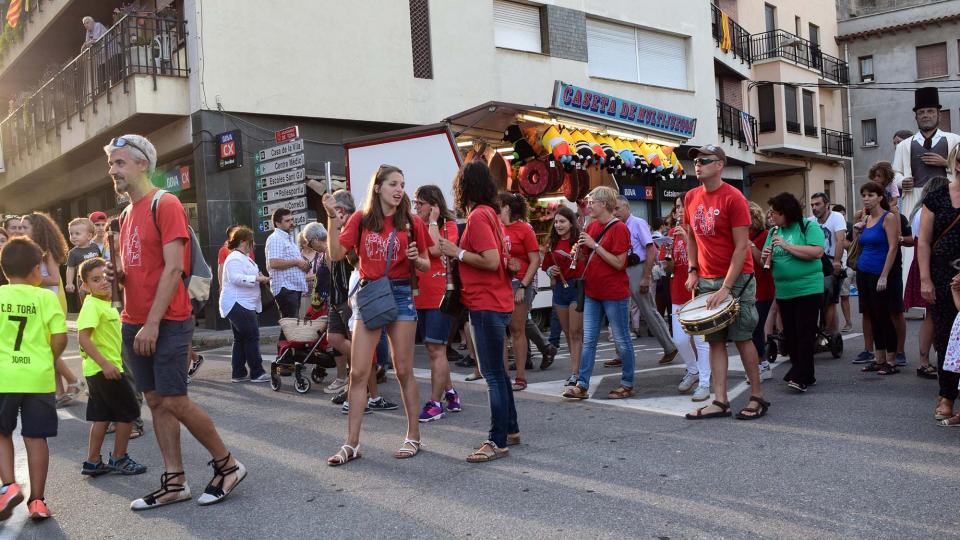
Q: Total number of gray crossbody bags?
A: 1